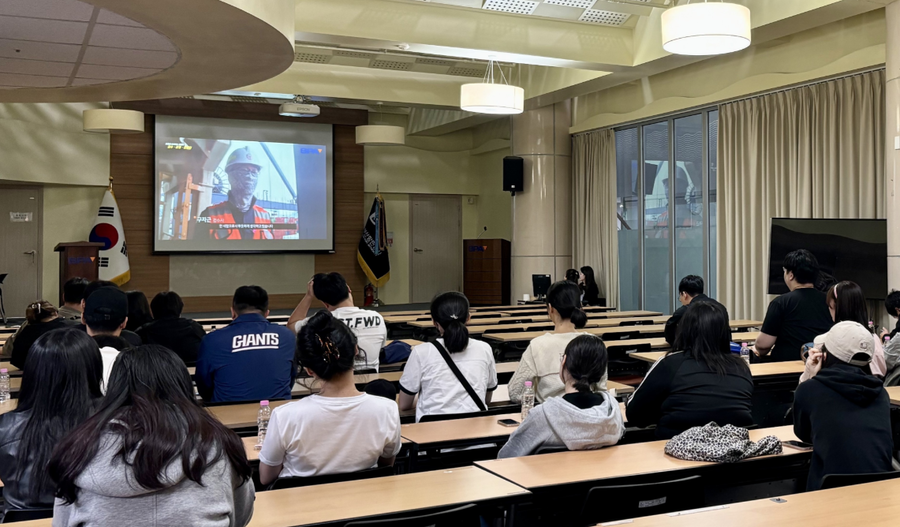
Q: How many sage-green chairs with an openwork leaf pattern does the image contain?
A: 0